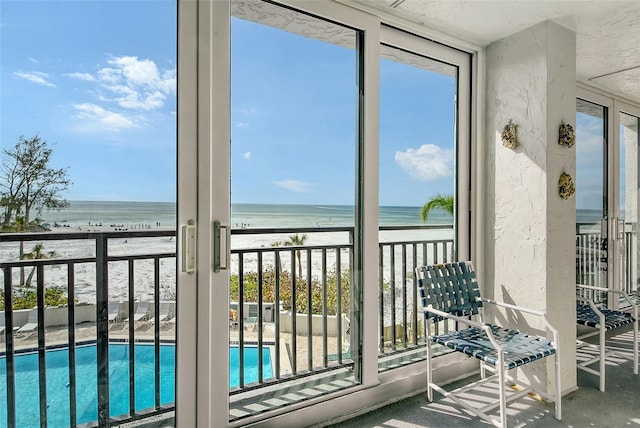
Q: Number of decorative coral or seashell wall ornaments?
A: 3